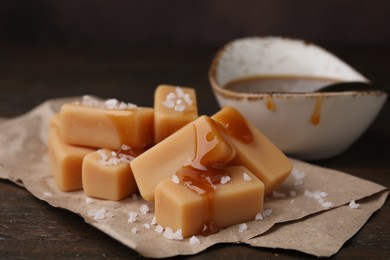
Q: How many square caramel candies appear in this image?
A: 7